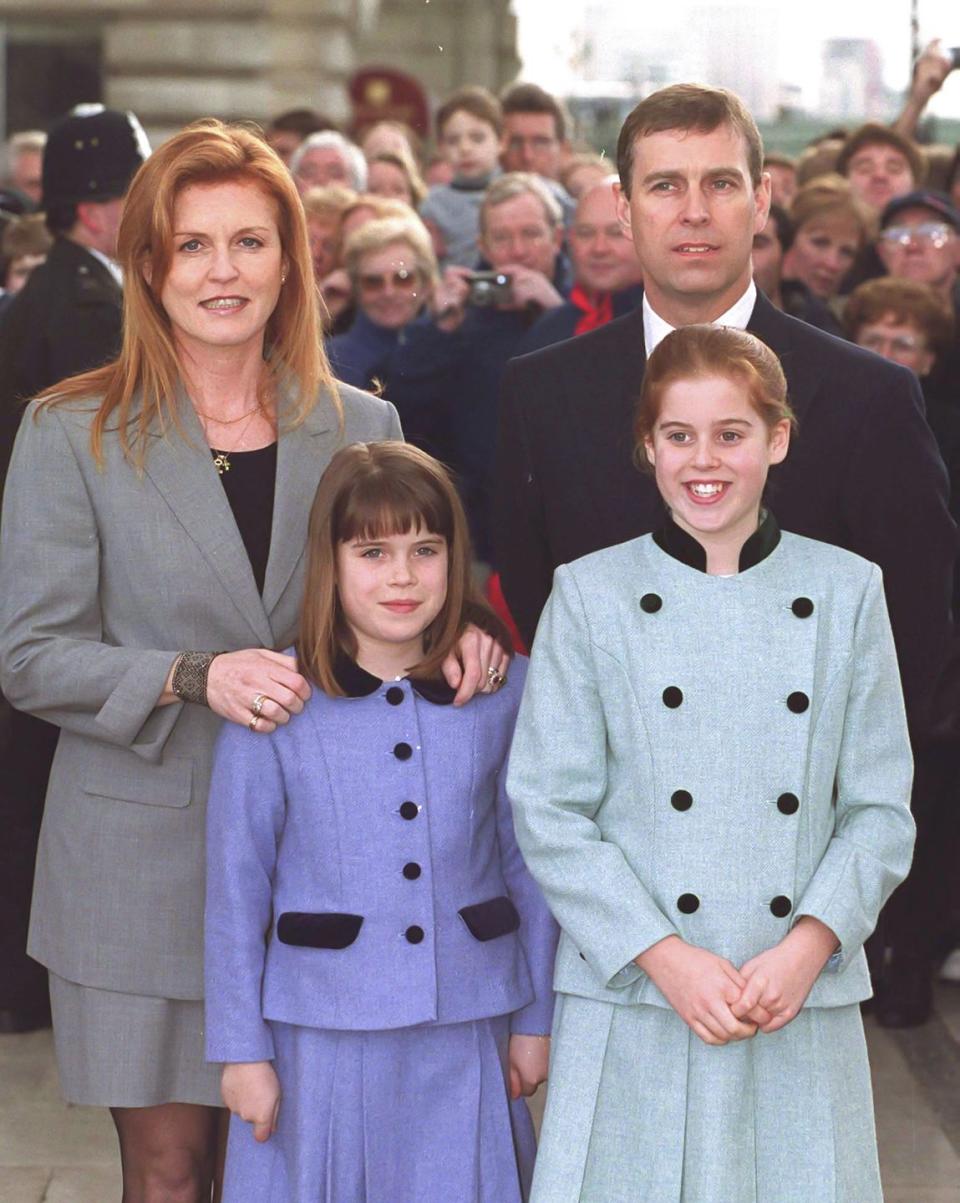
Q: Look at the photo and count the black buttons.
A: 13